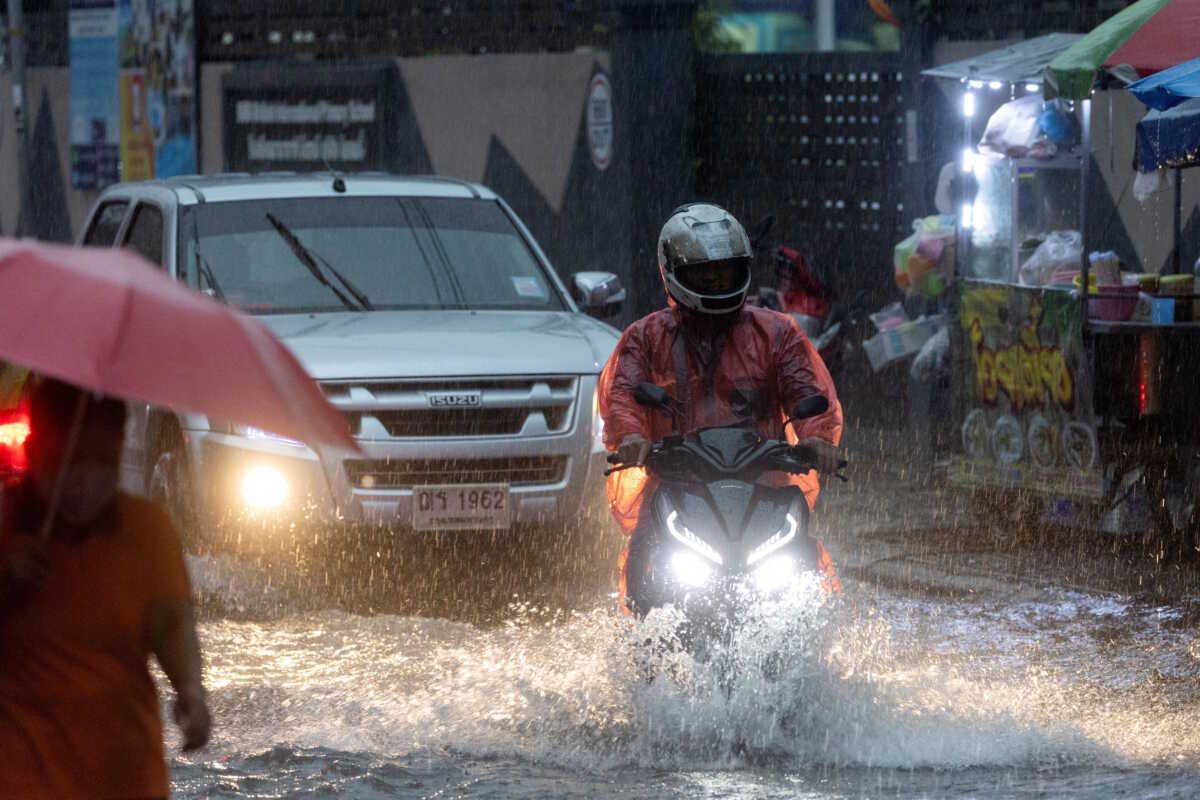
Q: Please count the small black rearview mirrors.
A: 2